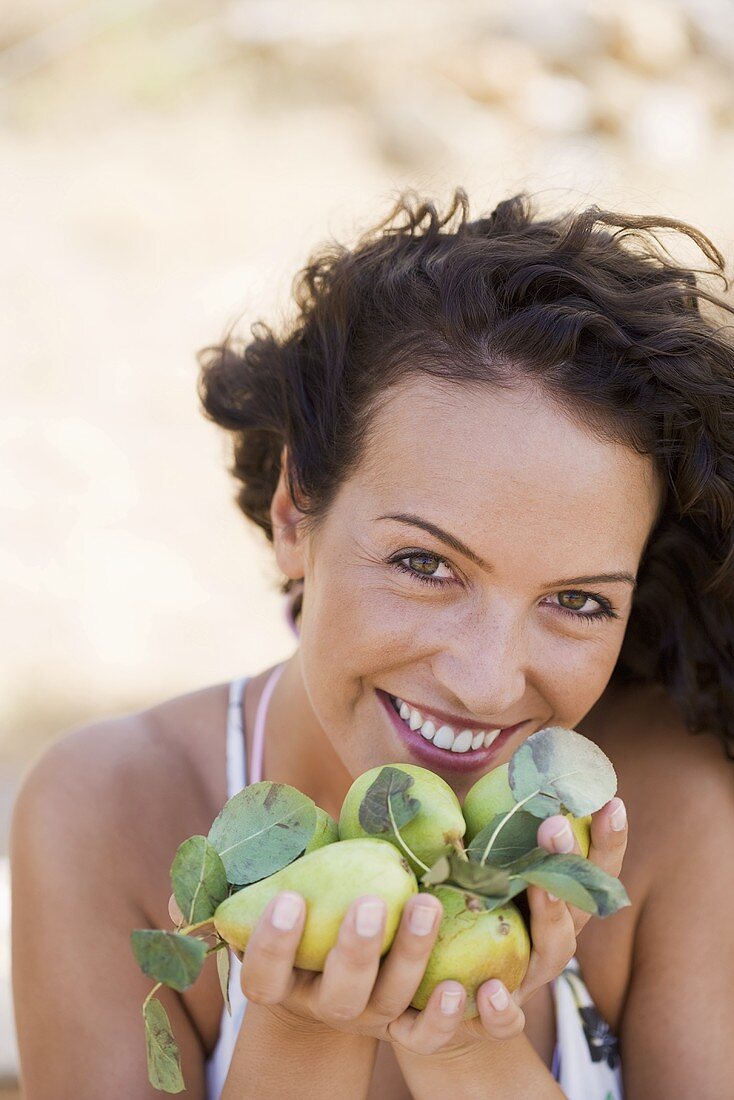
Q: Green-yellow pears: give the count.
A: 5